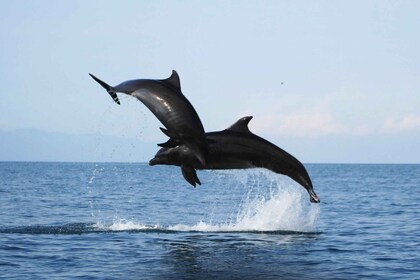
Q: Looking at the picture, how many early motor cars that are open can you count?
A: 0